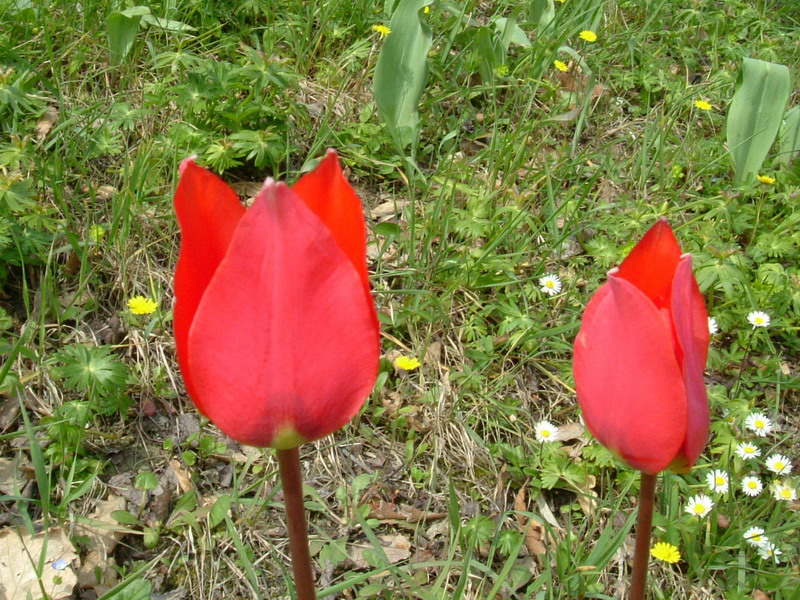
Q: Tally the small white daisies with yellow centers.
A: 13